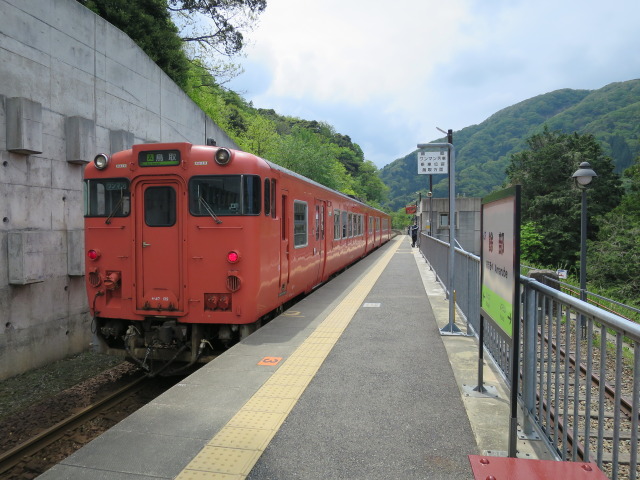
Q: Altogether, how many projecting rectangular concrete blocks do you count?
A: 5